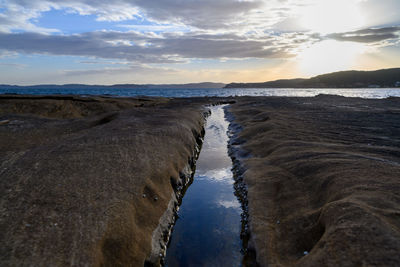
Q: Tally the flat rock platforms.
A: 2